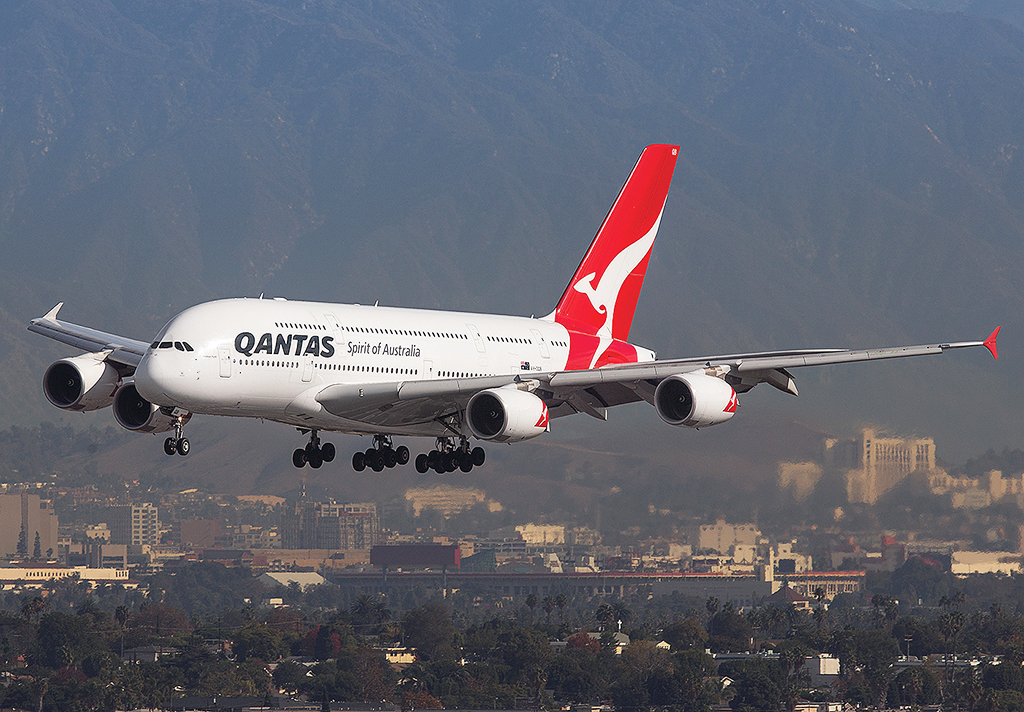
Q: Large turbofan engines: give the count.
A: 4